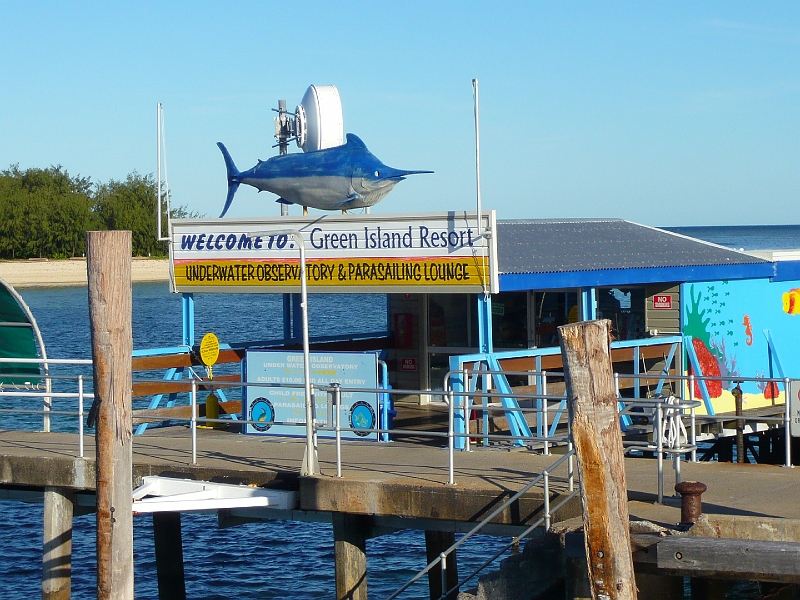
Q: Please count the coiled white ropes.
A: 1